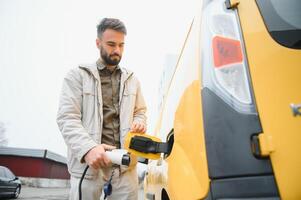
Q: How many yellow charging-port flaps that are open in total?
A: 1